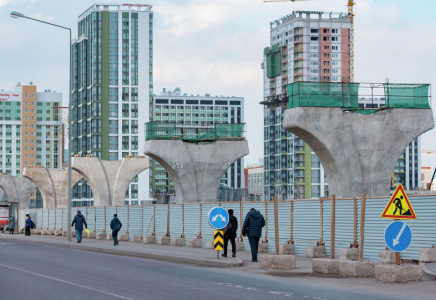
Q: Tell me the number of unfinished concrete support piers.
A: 5